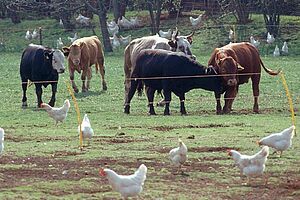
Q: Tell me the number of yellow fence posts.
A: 2